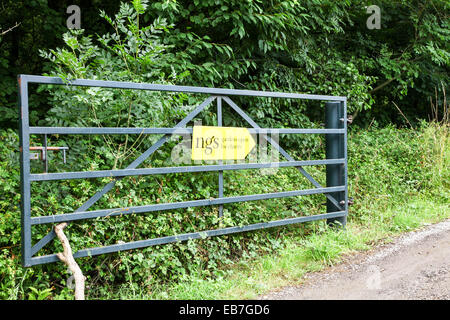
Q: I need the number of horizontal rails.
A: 5